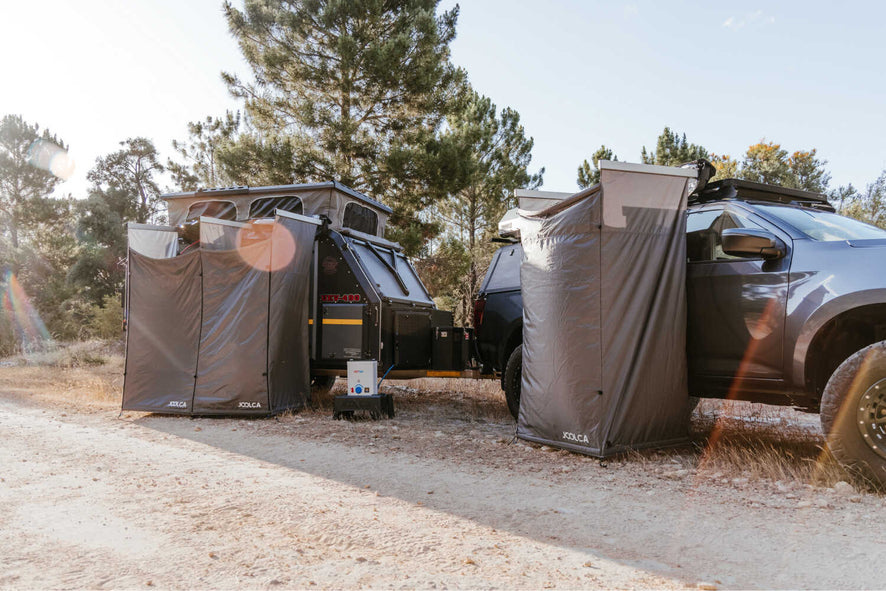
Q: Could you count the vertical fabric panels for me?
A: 5